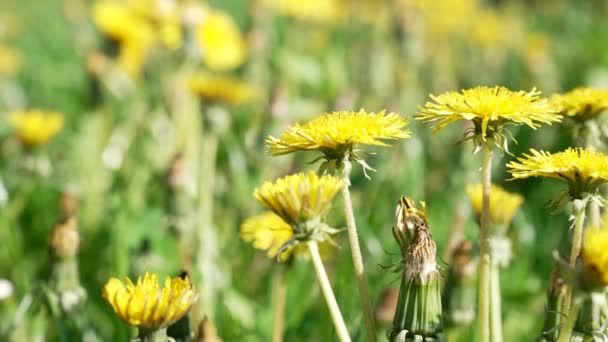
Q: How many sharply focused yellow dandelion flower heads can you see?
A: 5